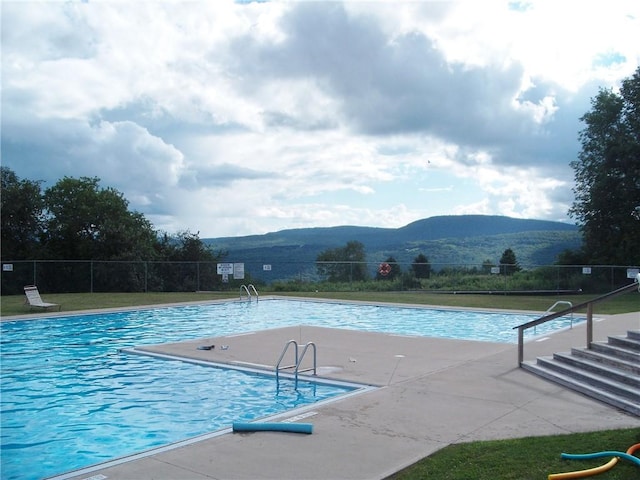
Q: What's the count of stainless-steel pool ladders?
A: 3